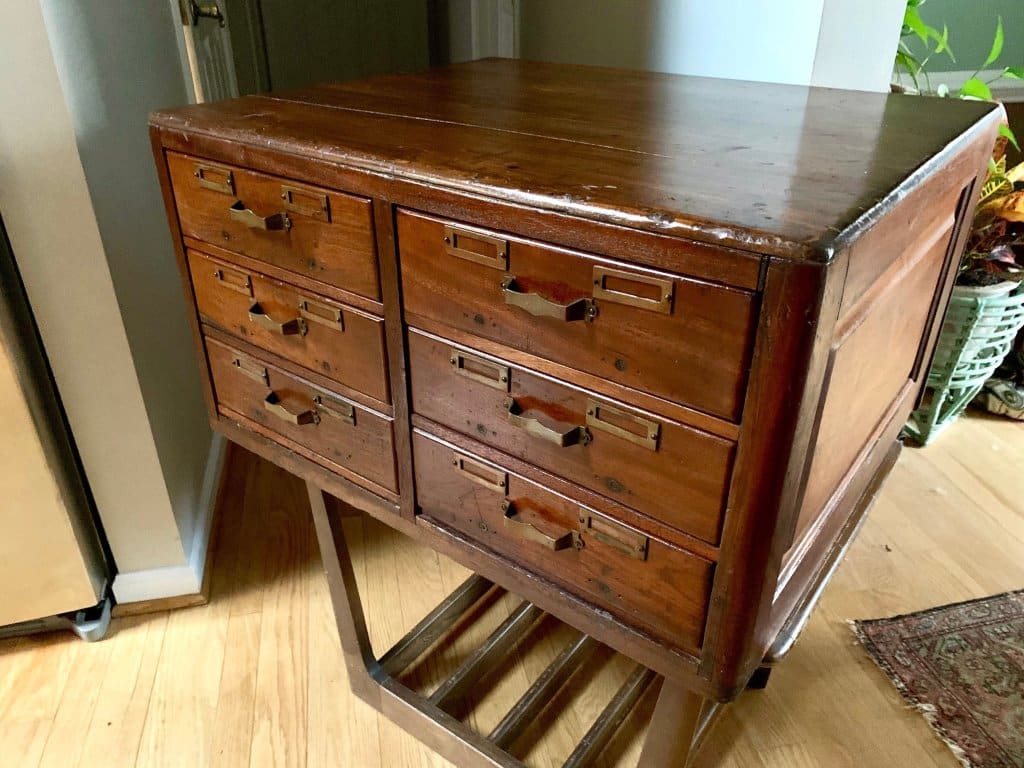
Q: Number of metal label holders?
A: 12